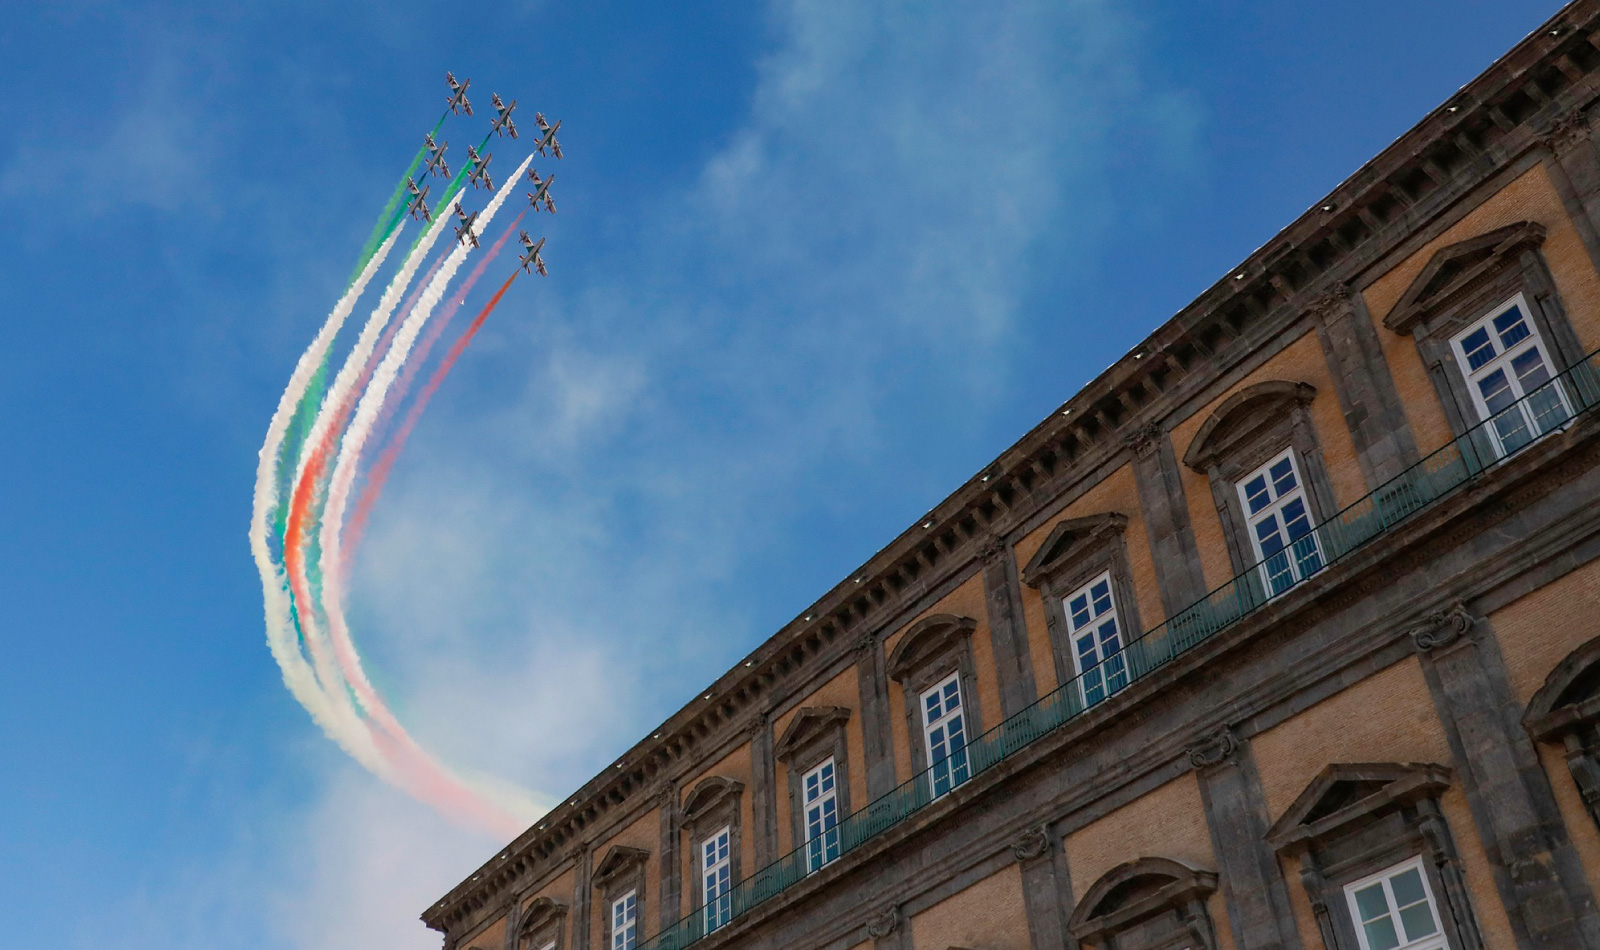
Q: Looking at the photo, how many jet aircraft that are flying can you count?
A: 9